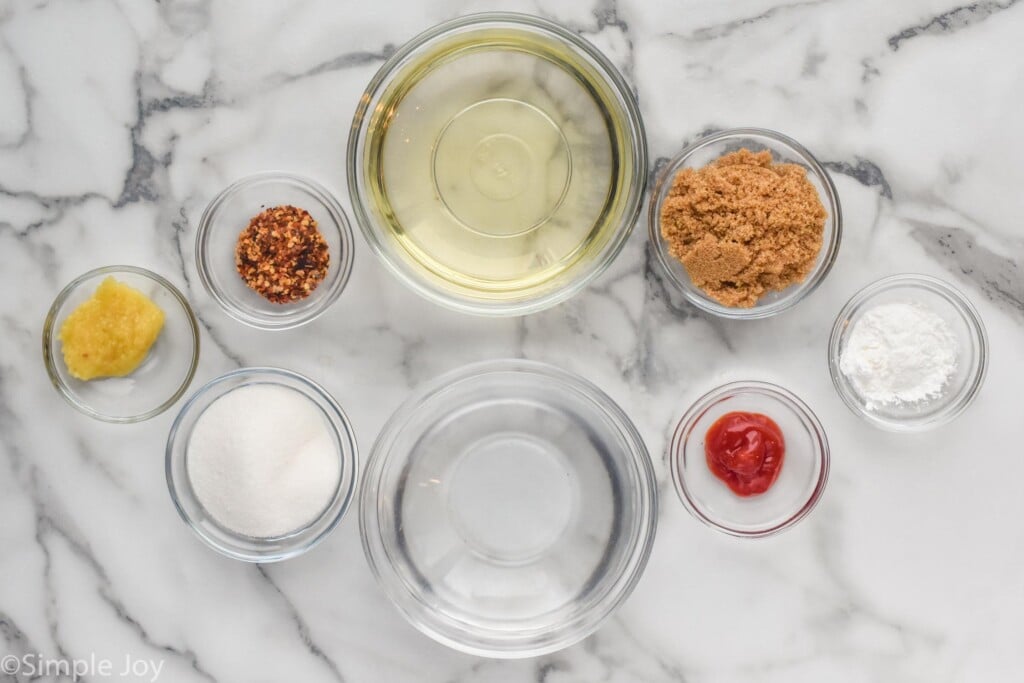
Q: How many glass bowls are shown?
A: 8